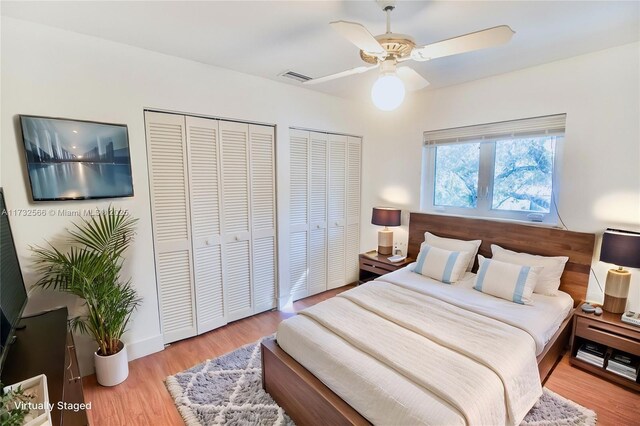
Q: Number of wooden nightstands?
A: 2